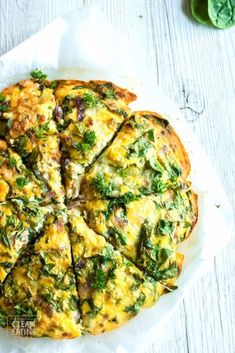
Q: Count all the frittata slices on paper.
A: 8